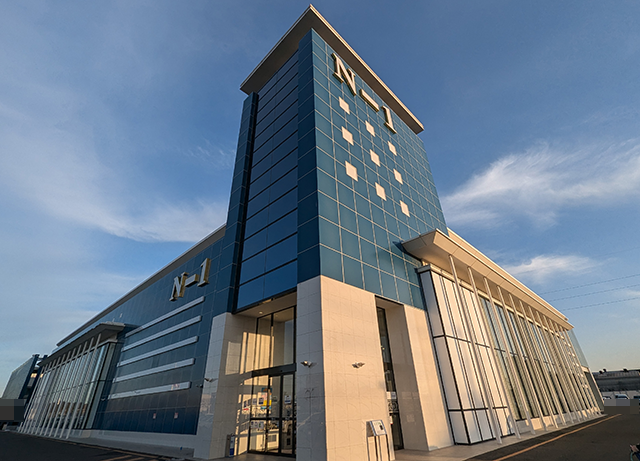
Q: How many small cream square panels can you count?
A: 9